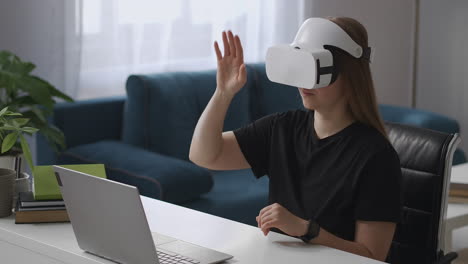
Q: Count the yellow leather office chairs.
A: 0